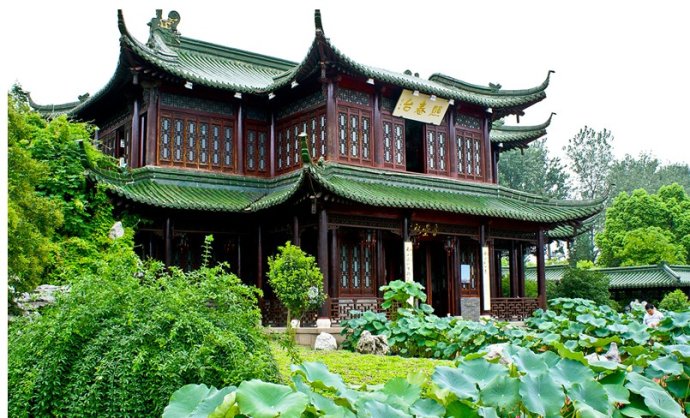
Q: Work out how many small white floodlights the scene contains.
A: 10